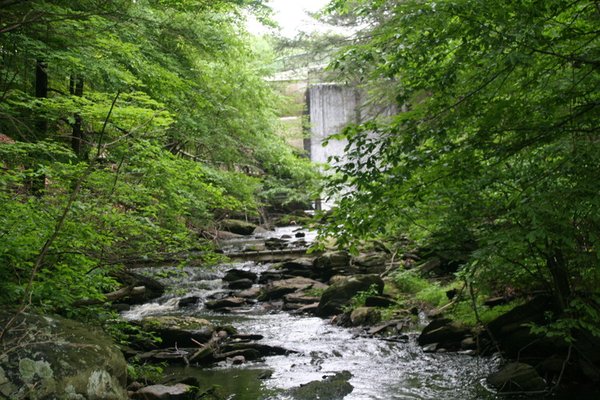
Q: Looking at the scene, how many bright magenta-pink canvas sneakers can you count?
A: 0